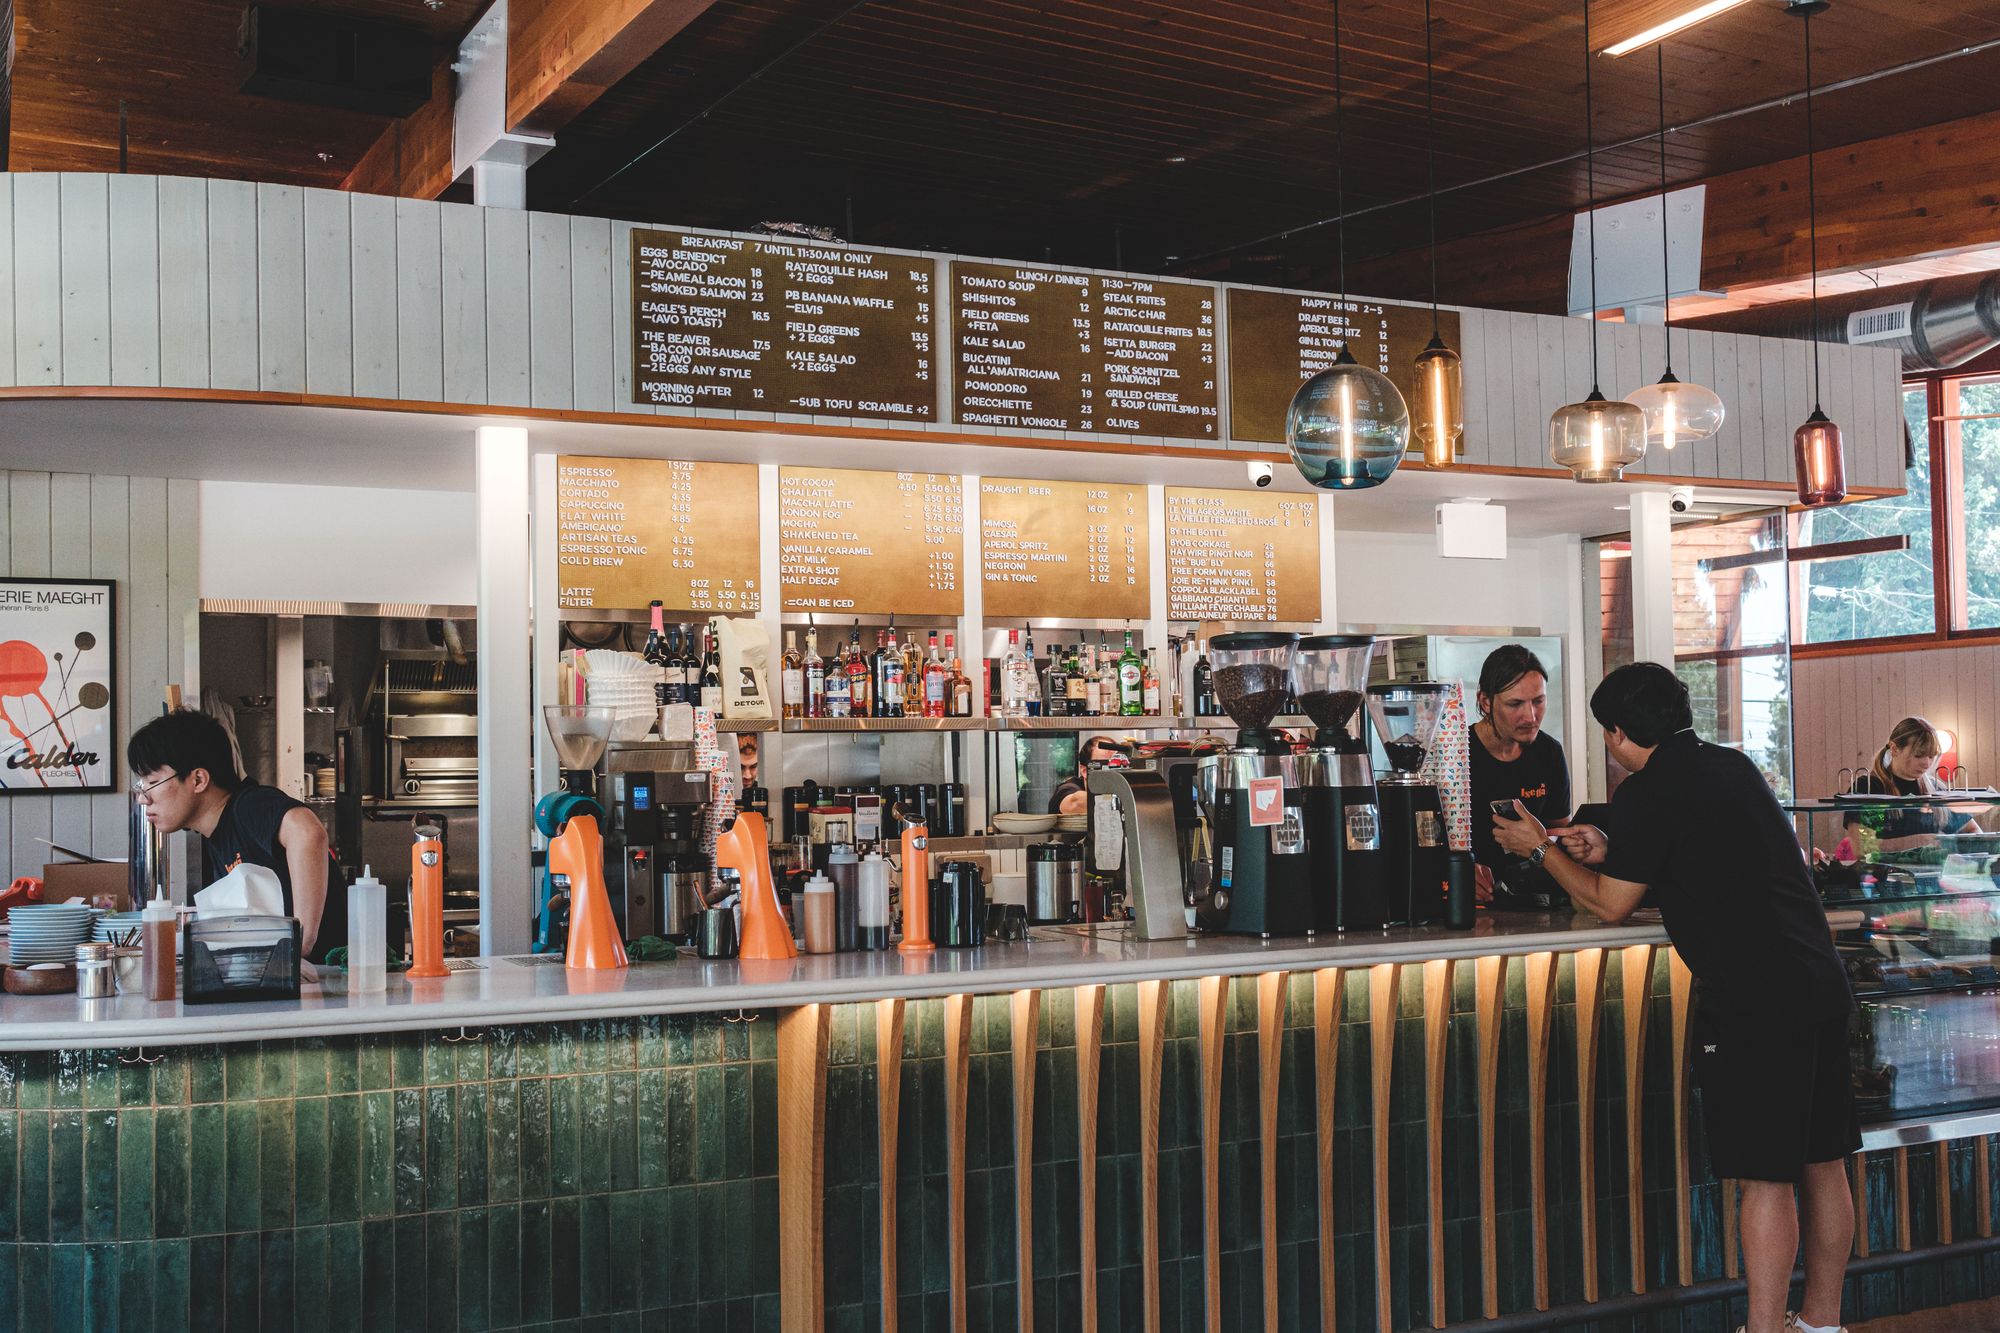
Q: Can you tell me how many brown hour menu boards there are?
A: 3